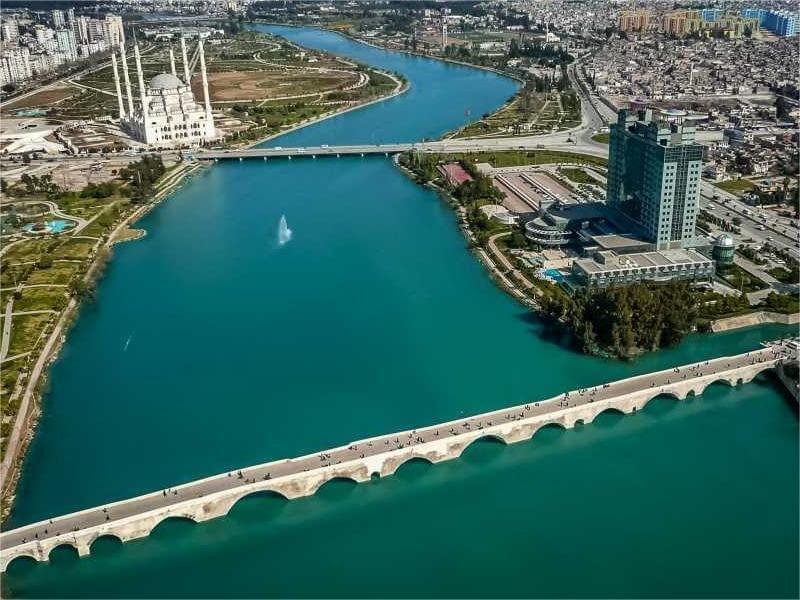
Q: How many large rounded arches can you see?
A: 13